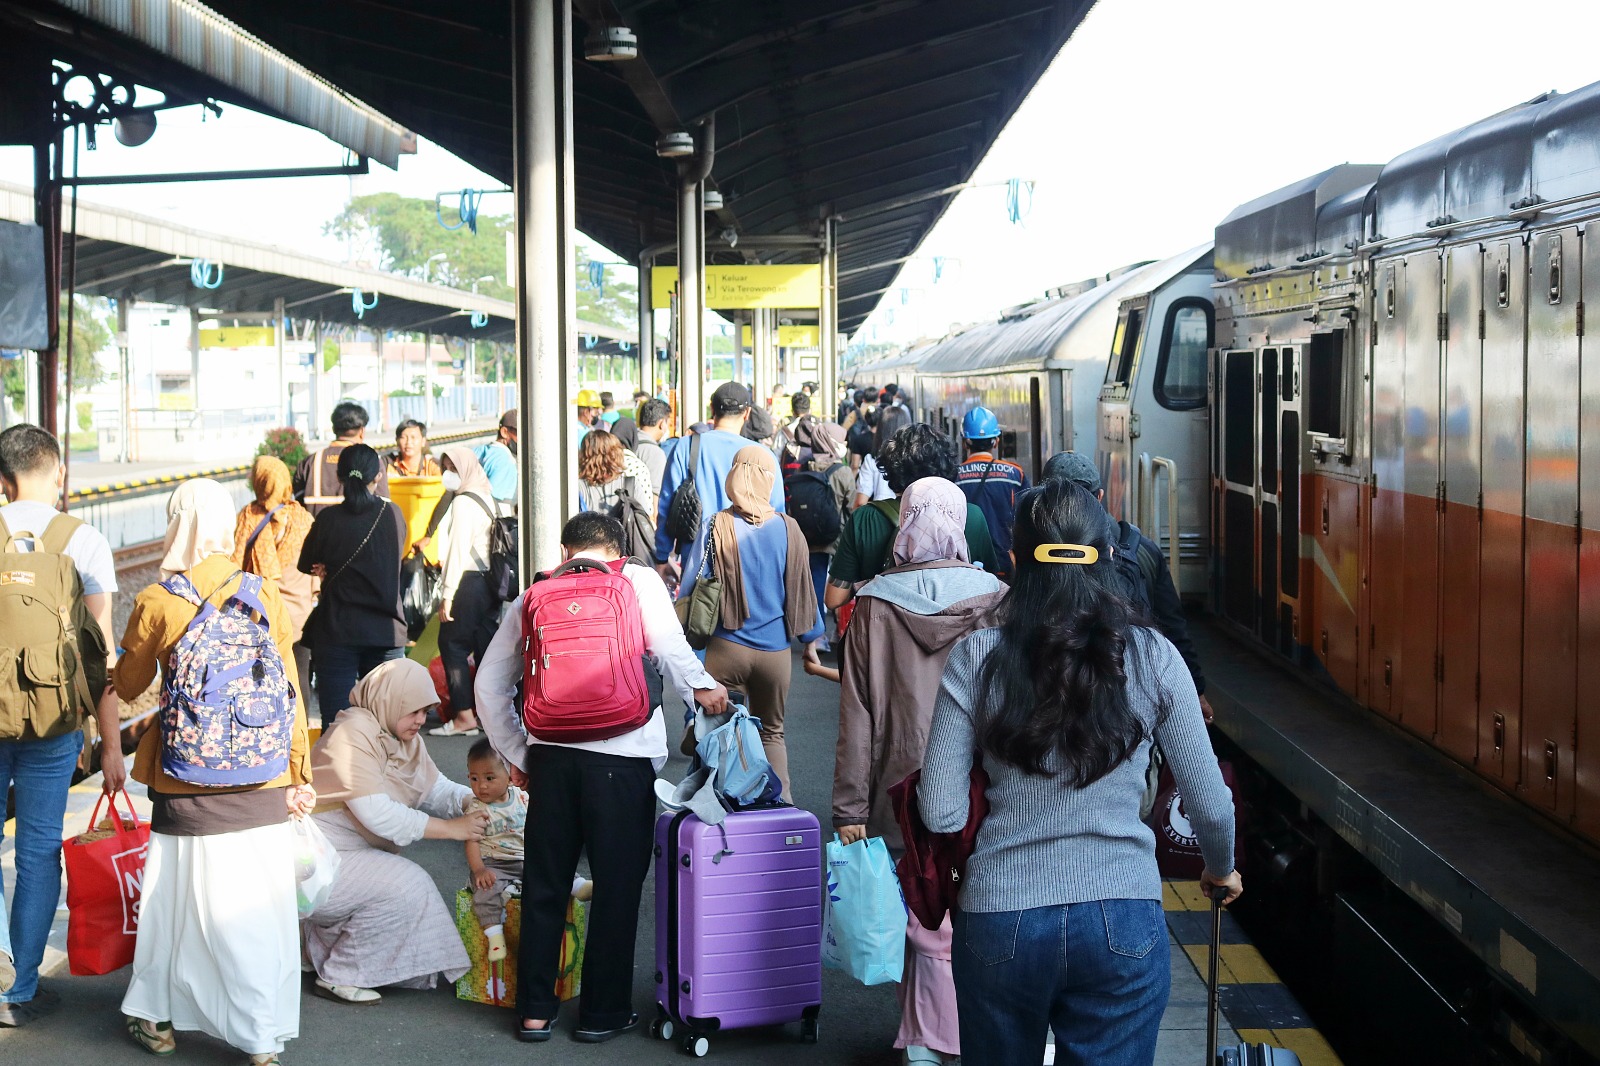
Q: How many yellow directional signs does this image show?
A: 3